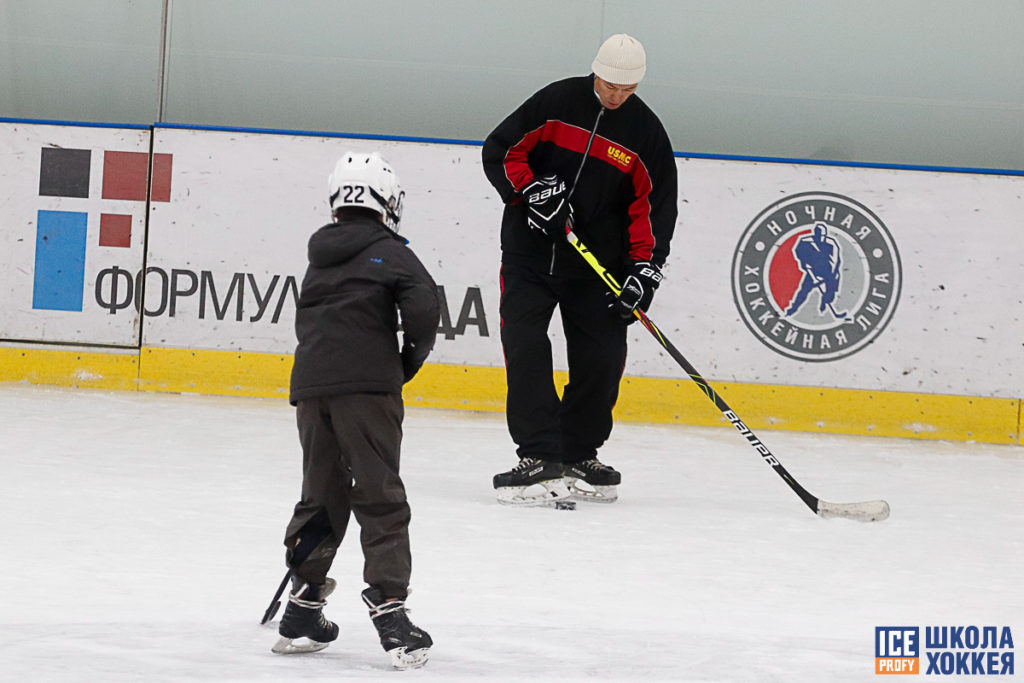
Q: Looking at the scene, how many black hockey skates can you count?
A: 4